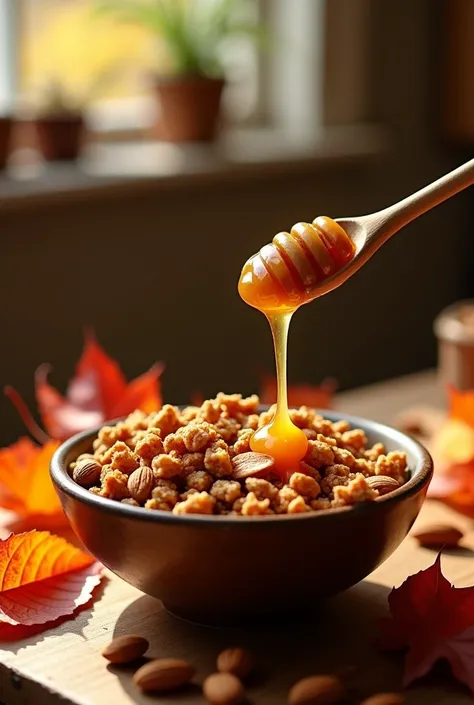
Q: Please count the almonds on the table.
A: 7